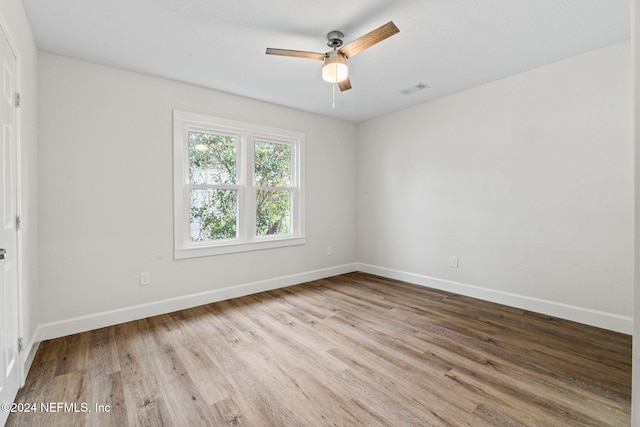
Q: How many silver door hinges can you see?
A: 3